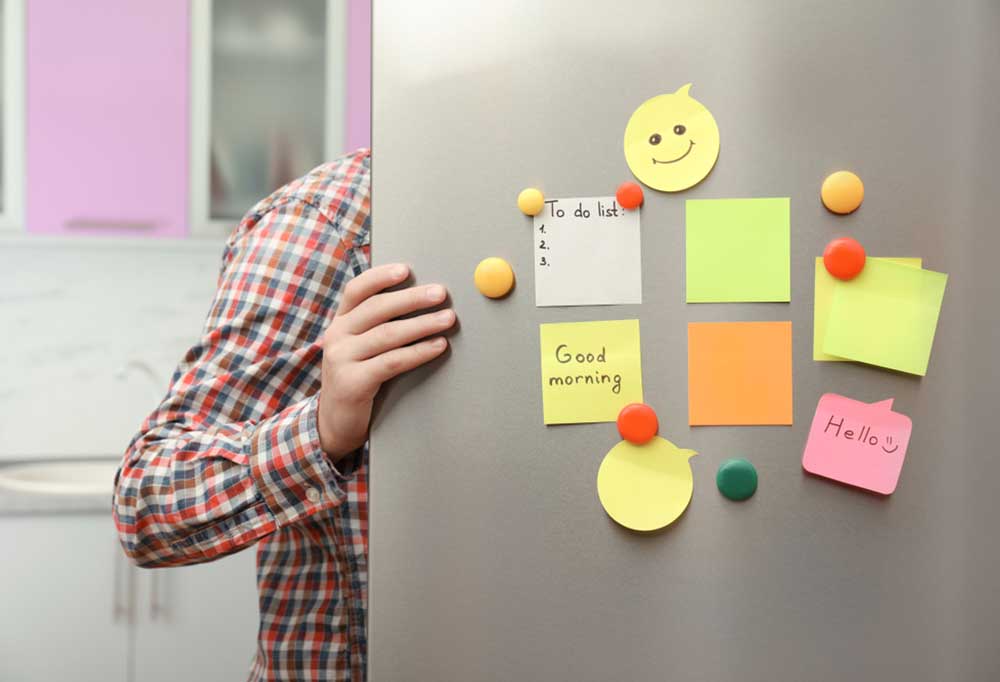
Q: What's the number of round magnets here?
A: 7